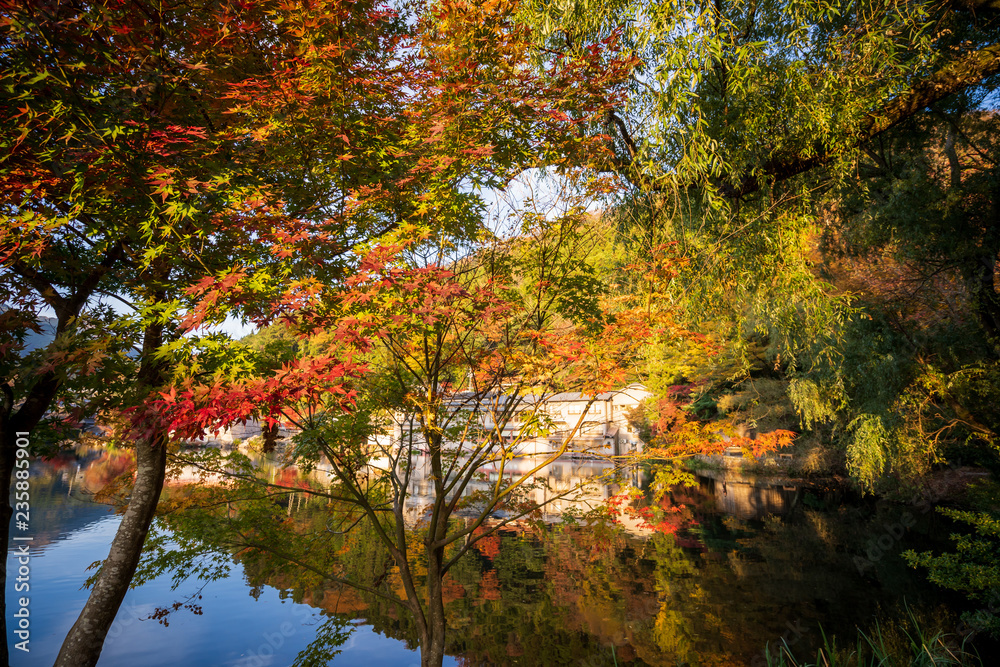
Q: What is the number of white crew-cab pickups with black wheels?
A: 0